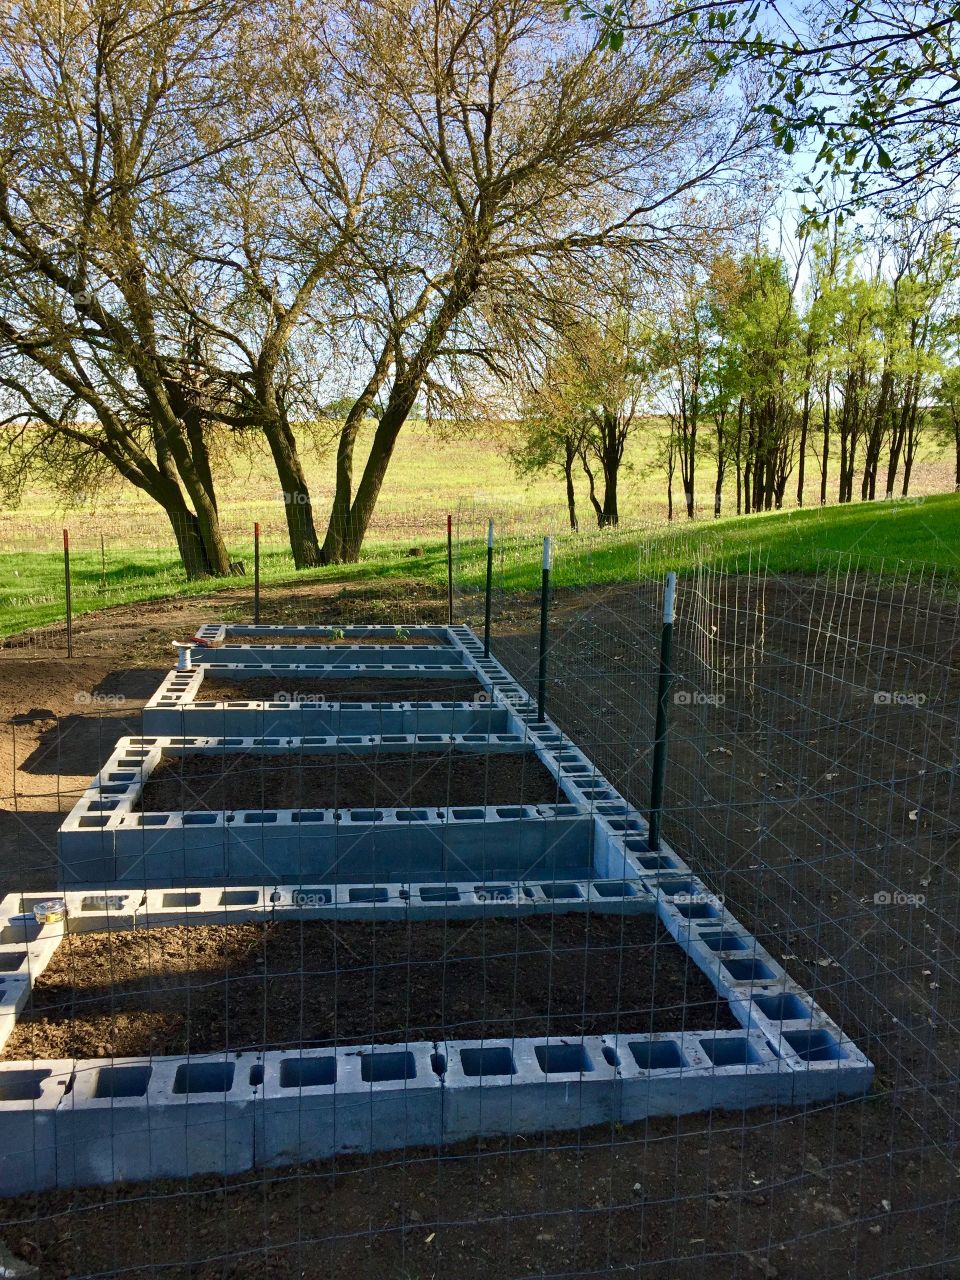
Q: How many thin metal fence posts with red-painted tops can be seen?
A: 3